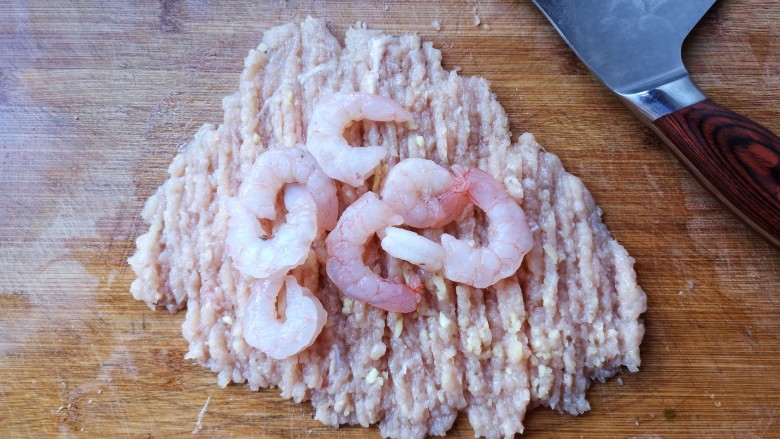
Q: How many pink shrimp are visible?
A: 7